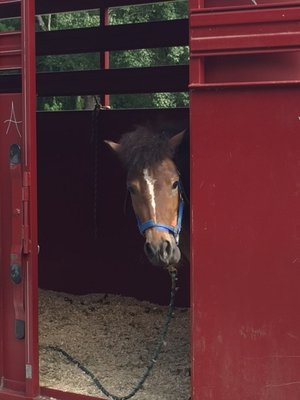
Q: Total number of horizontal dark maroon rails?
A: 3